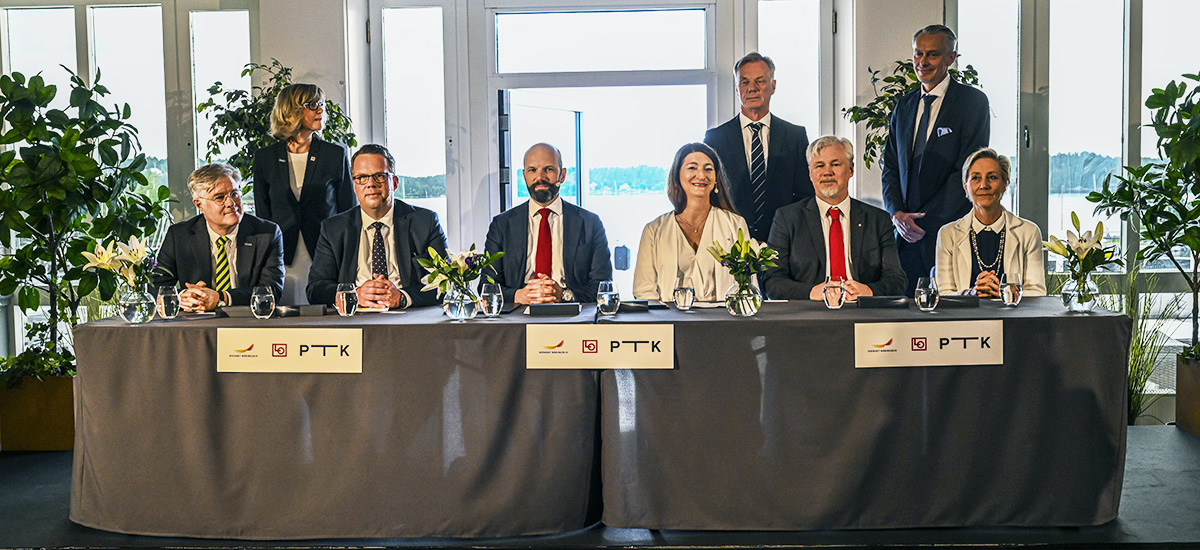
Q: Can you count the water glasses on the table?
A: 9